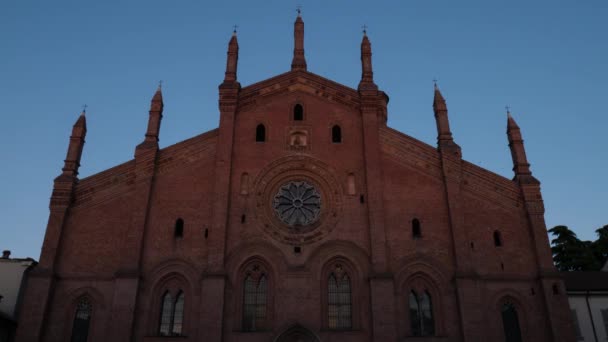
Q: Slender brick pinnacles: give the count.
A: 7